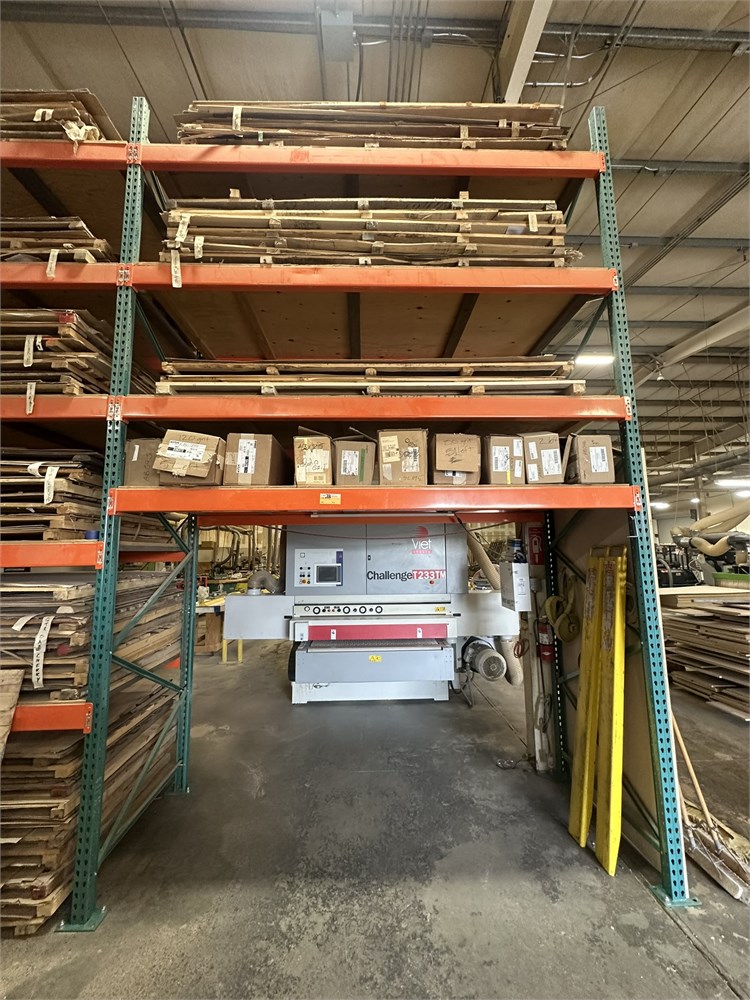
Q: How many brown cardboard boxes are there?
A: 10